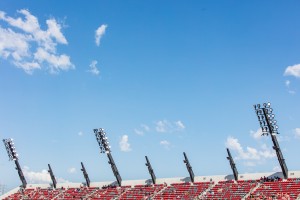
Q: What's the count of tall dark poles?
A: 8